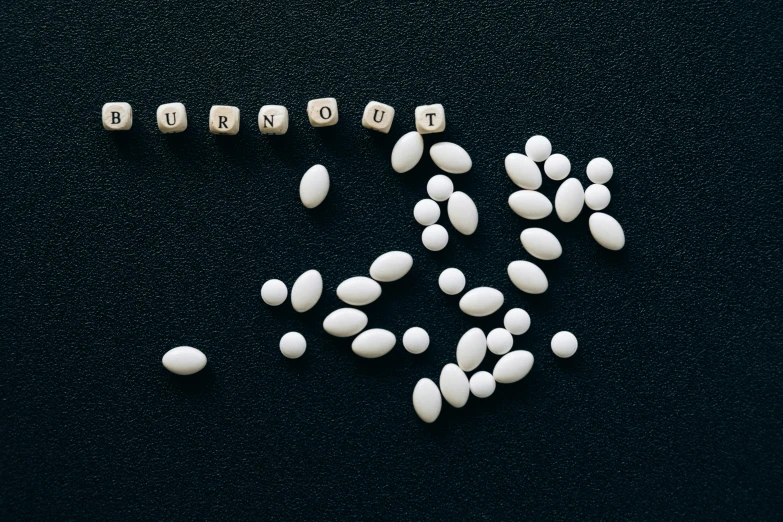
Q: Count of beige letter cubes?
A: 7